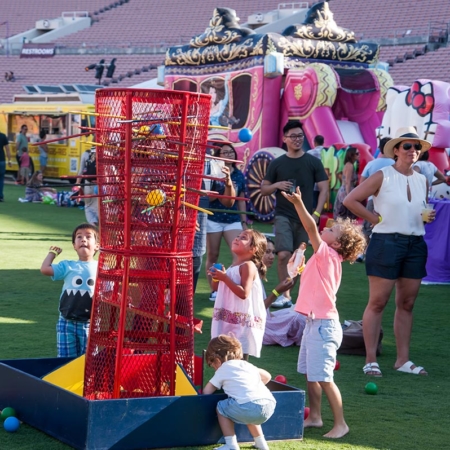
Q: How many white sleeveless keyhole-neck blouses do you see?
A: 1